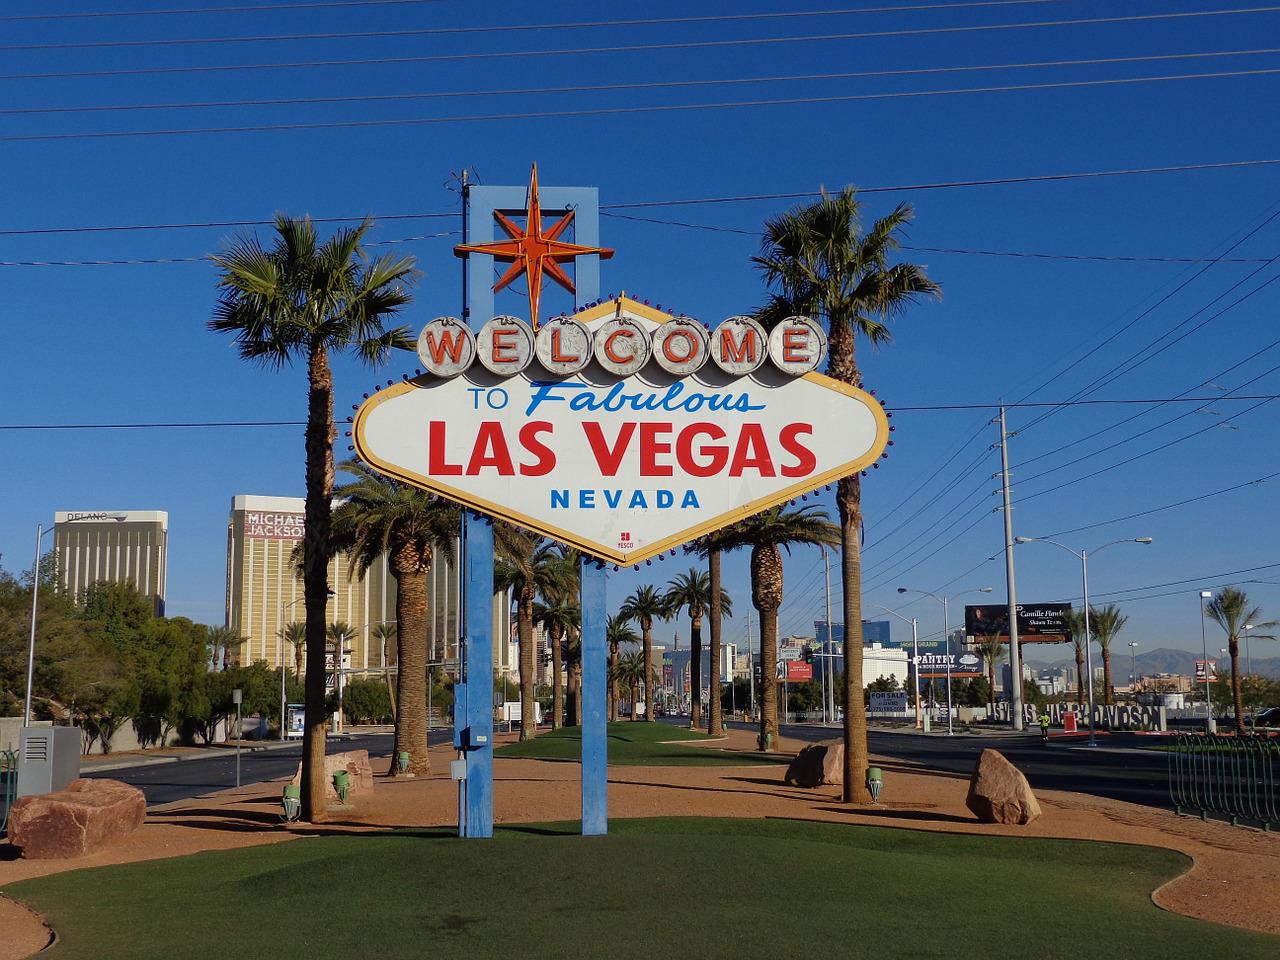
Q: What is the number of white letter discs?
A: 7